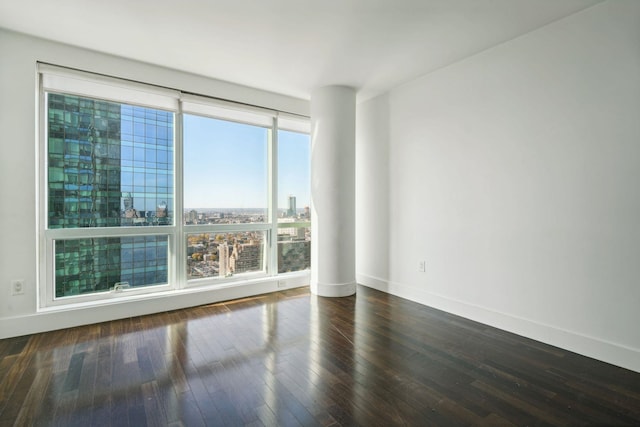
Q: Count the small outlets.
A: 2